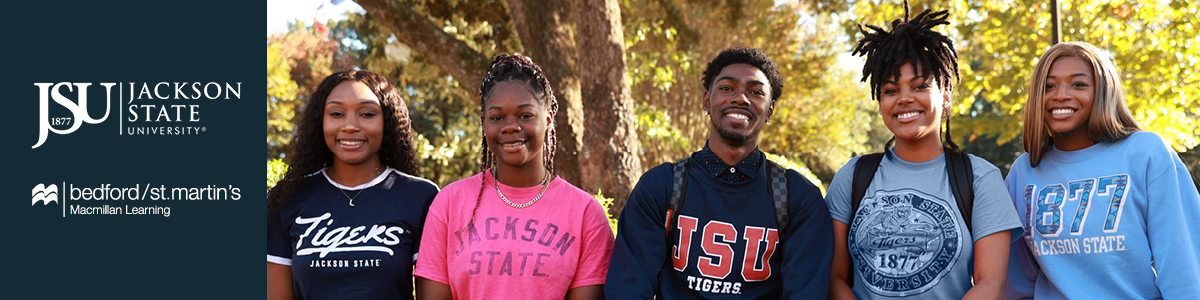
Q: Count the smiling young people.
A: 5